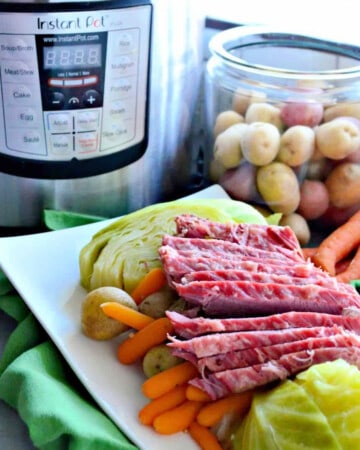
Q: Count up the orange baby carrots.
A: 9